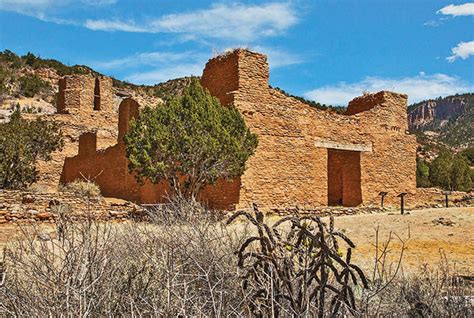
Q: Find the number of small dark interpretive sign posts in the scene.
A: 3